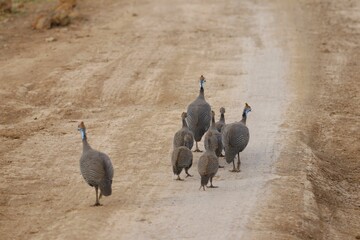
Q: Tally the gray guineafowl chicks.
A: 5